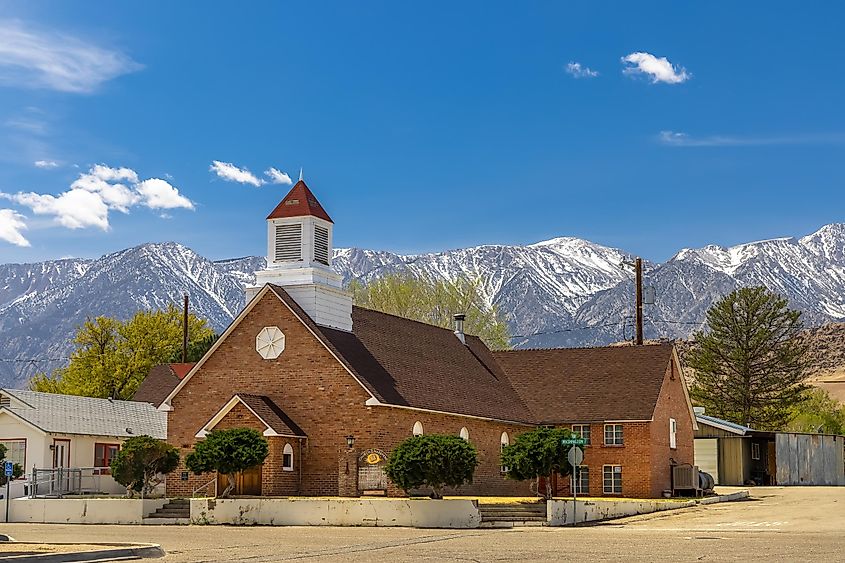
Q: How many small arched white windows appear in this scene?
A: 4